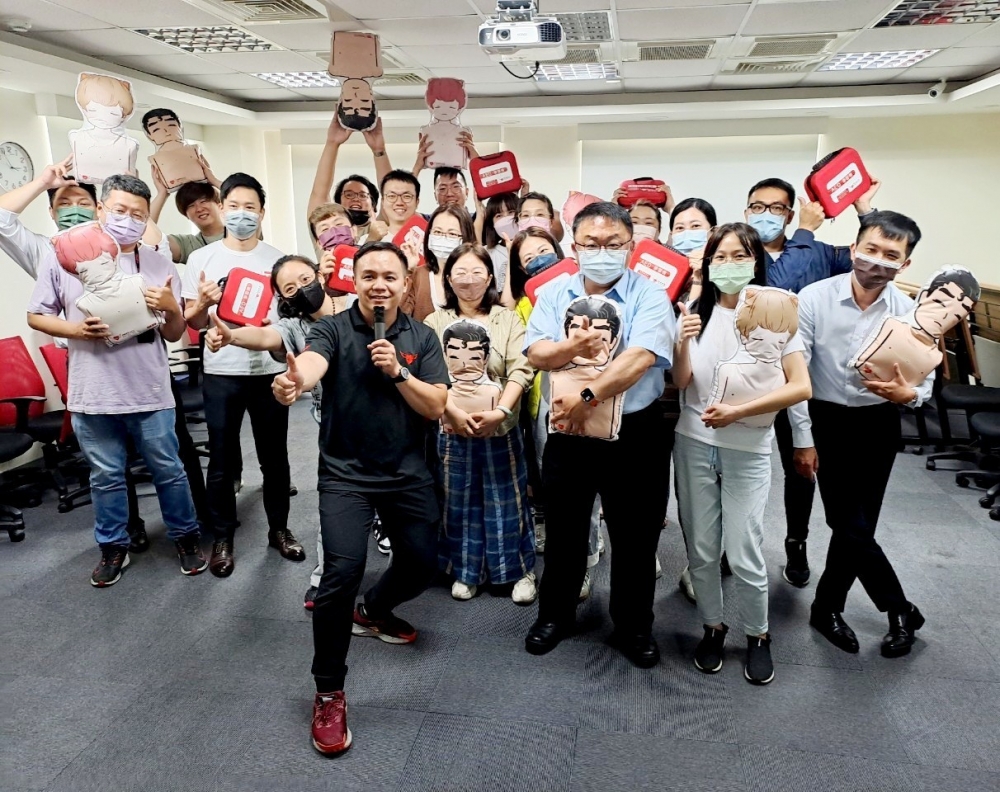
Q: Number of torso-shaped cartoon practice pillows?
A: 10